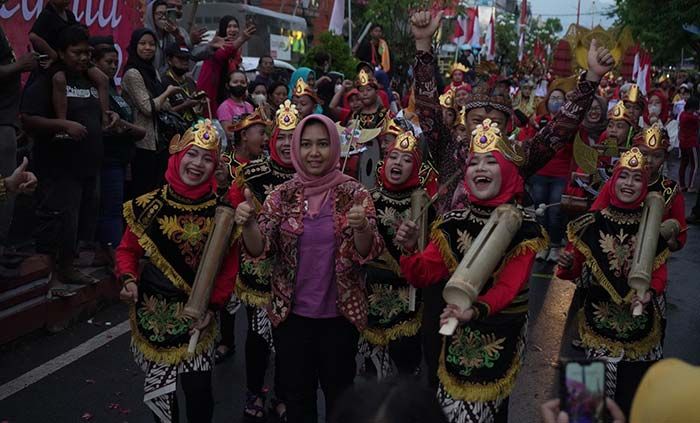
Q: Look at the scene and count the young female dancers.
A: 5